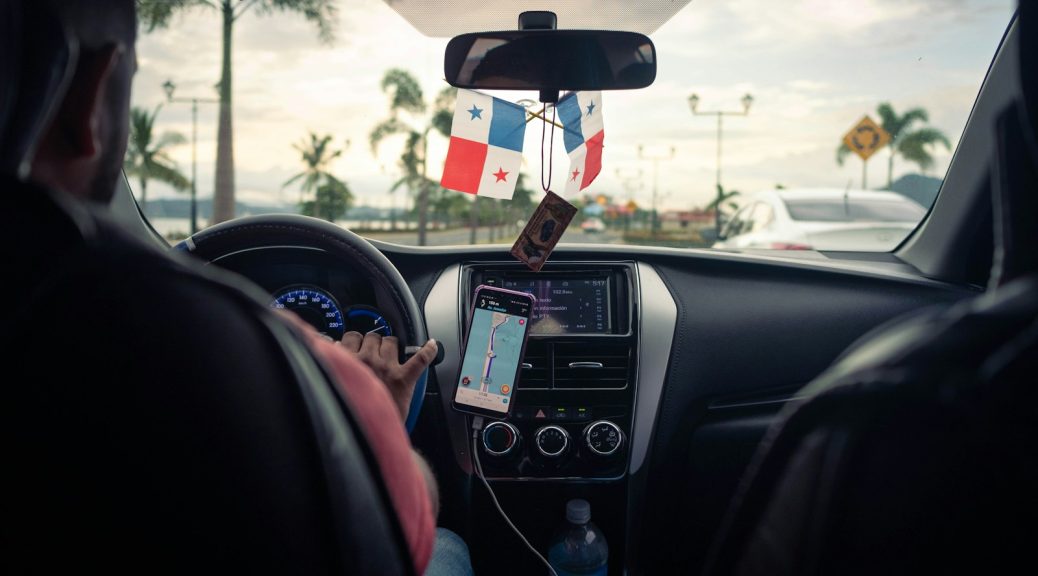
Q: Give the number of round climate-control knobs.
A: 3